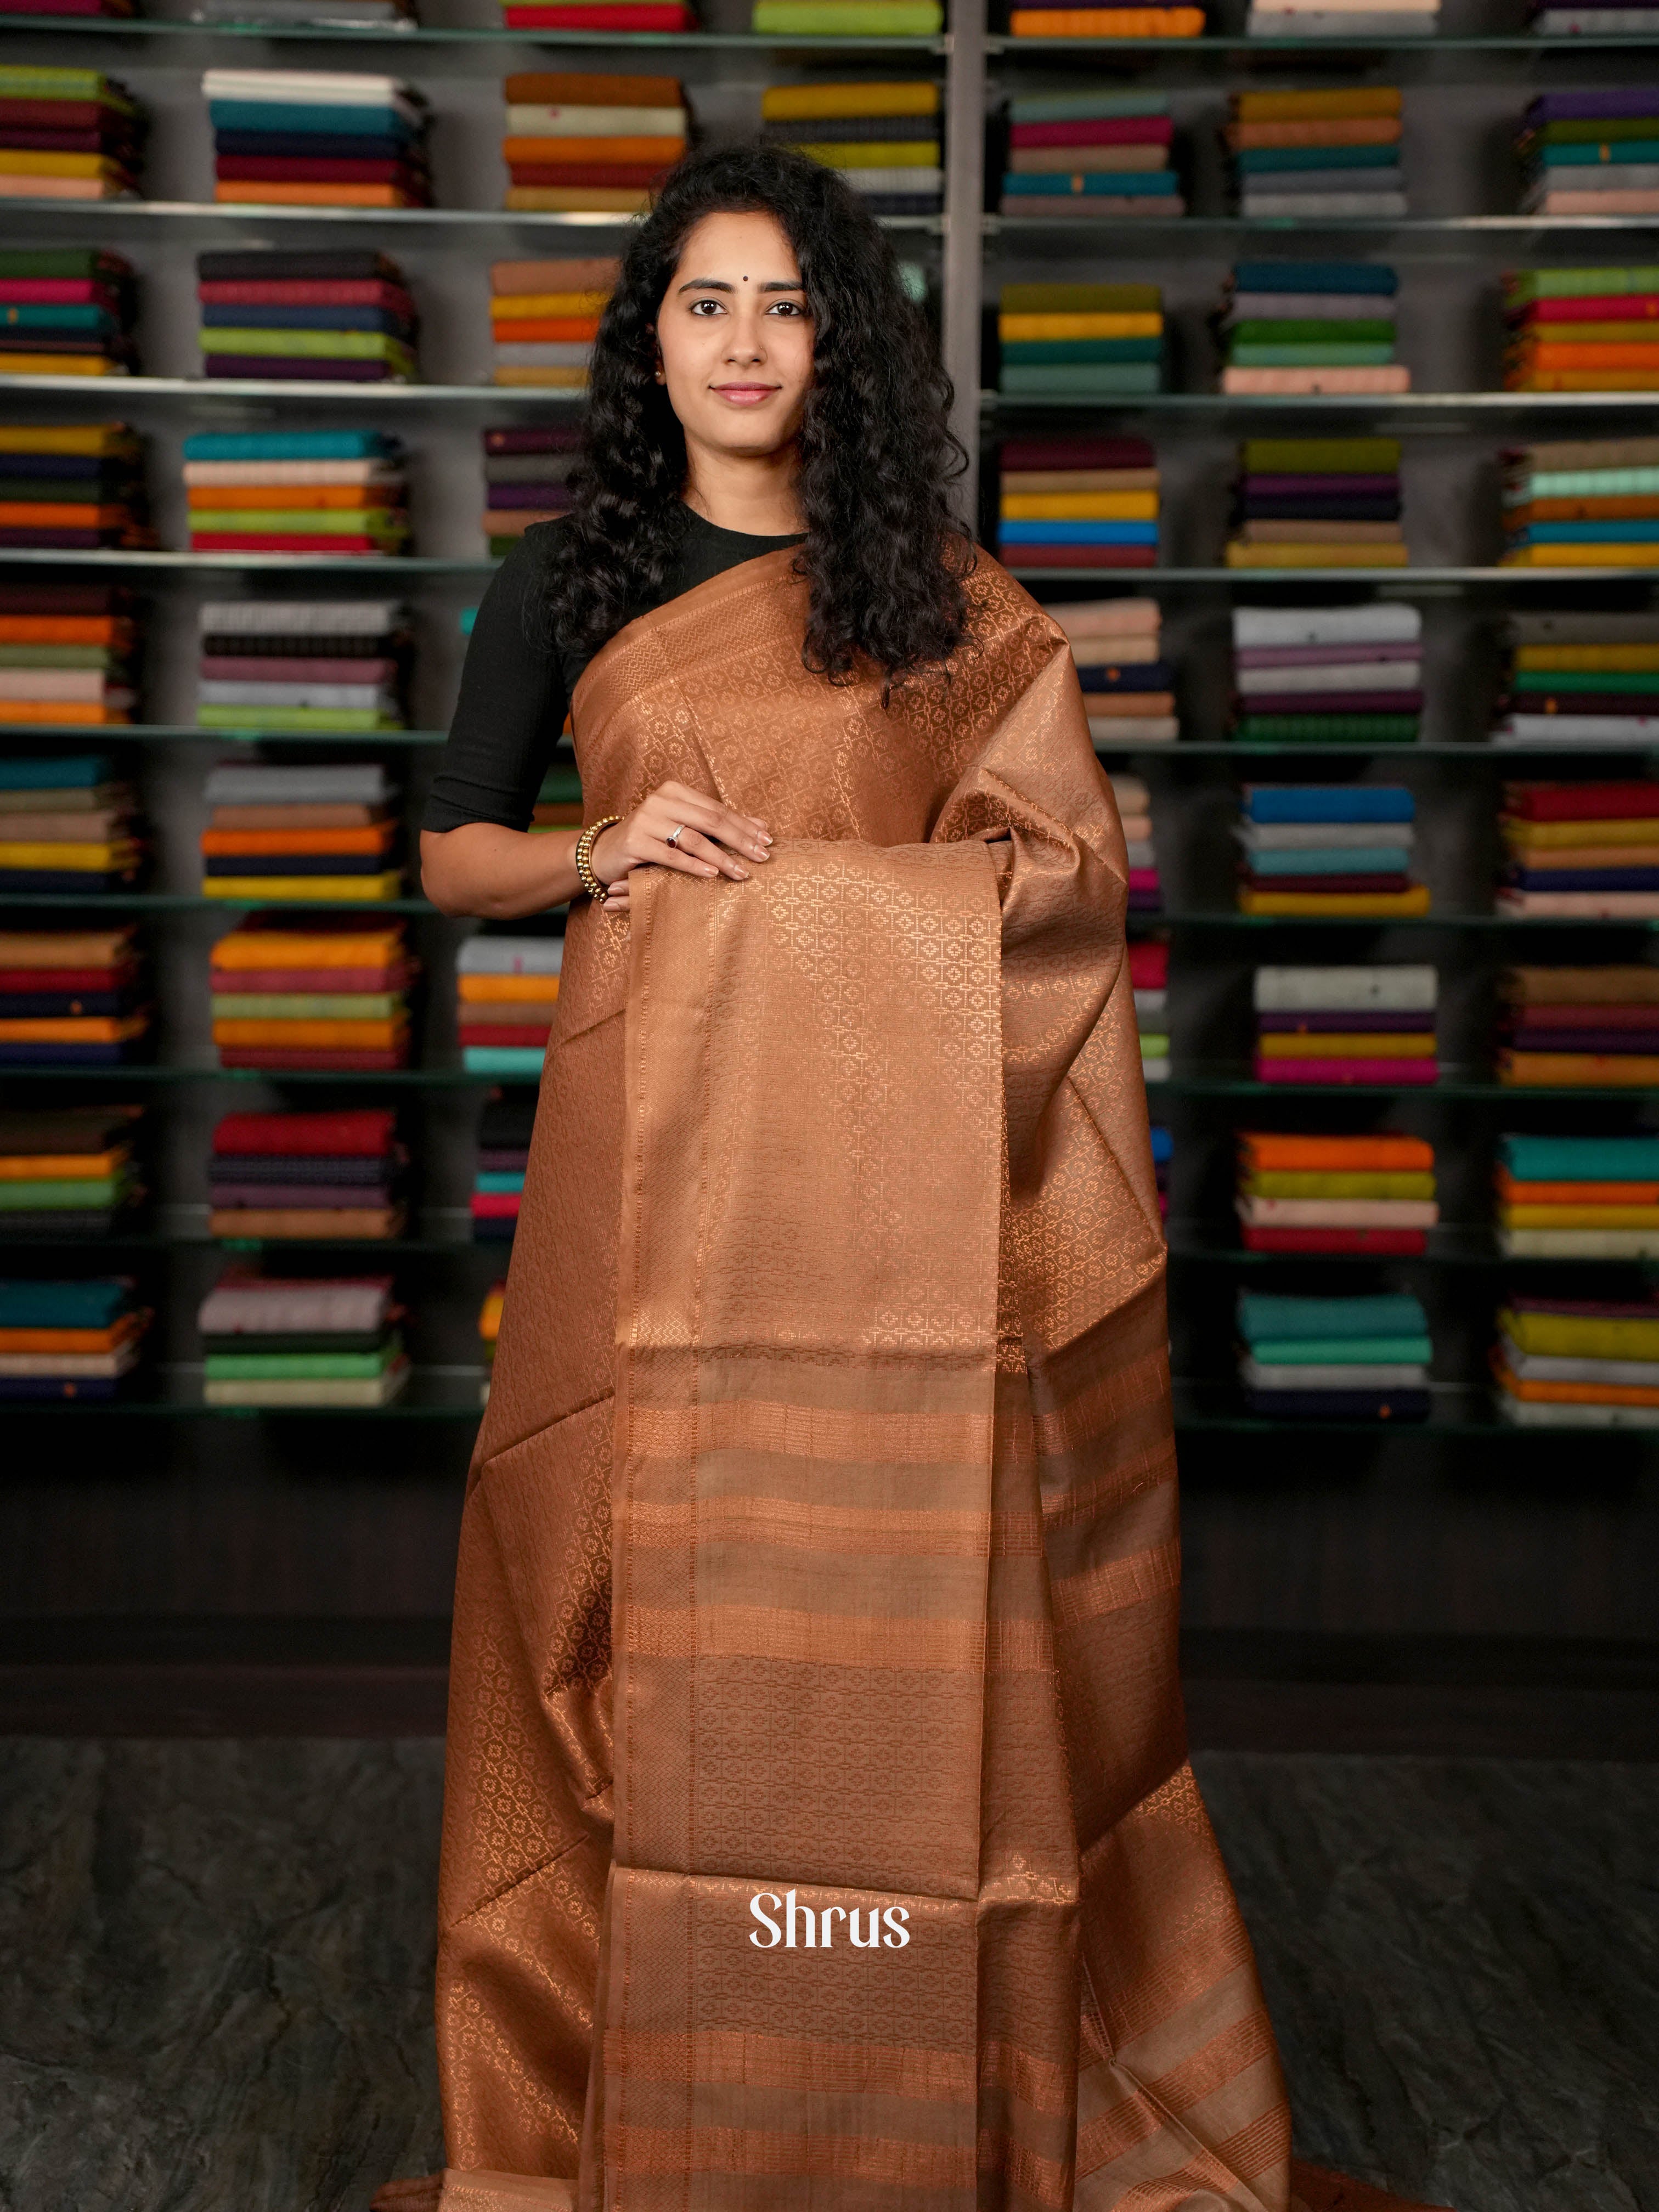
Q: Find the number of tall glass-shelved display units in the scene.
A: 2